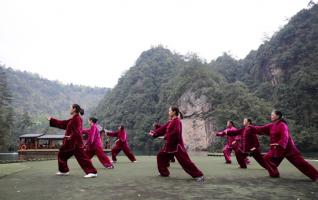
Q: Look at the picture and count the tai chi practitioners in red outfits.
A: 7